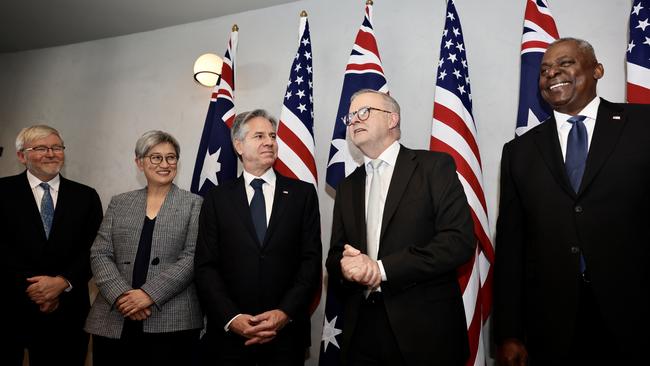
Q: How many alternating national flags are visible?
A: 6